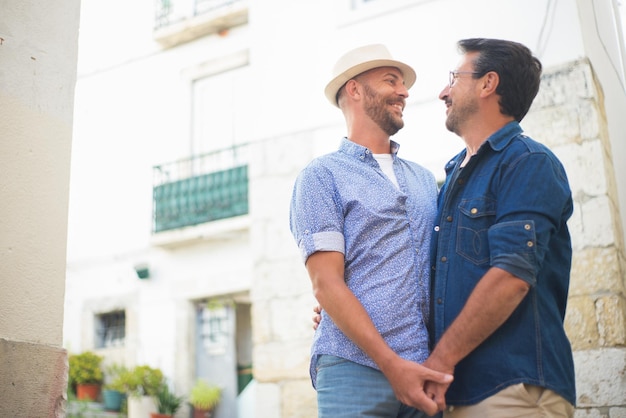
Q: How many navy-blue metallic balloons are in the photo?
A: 0